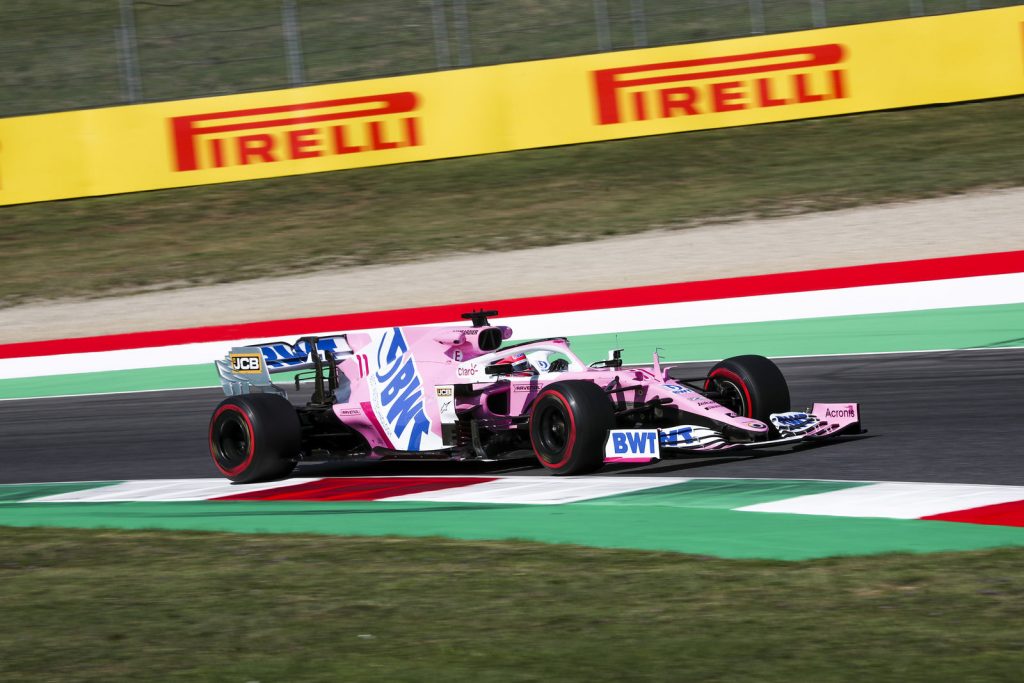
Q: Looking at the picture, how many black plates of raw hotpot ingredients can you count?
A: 0